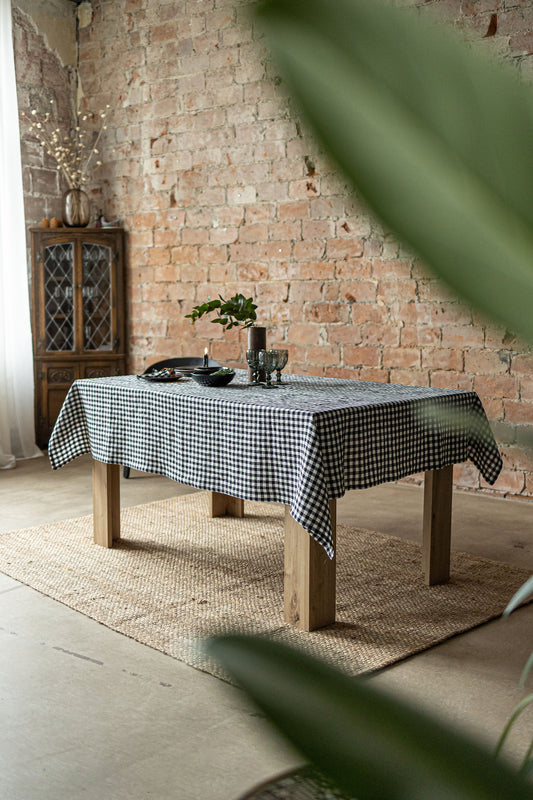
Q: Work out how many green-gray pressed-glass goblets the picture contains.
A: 3